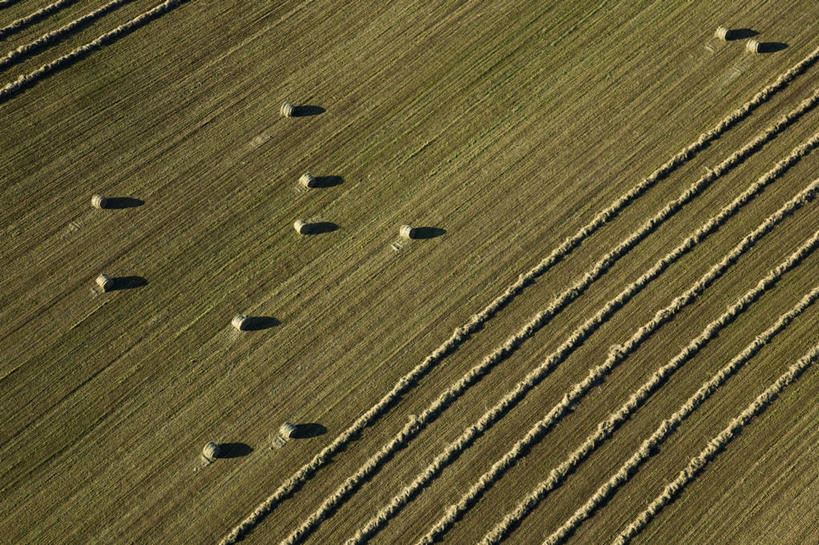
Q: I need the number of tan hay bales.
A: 11